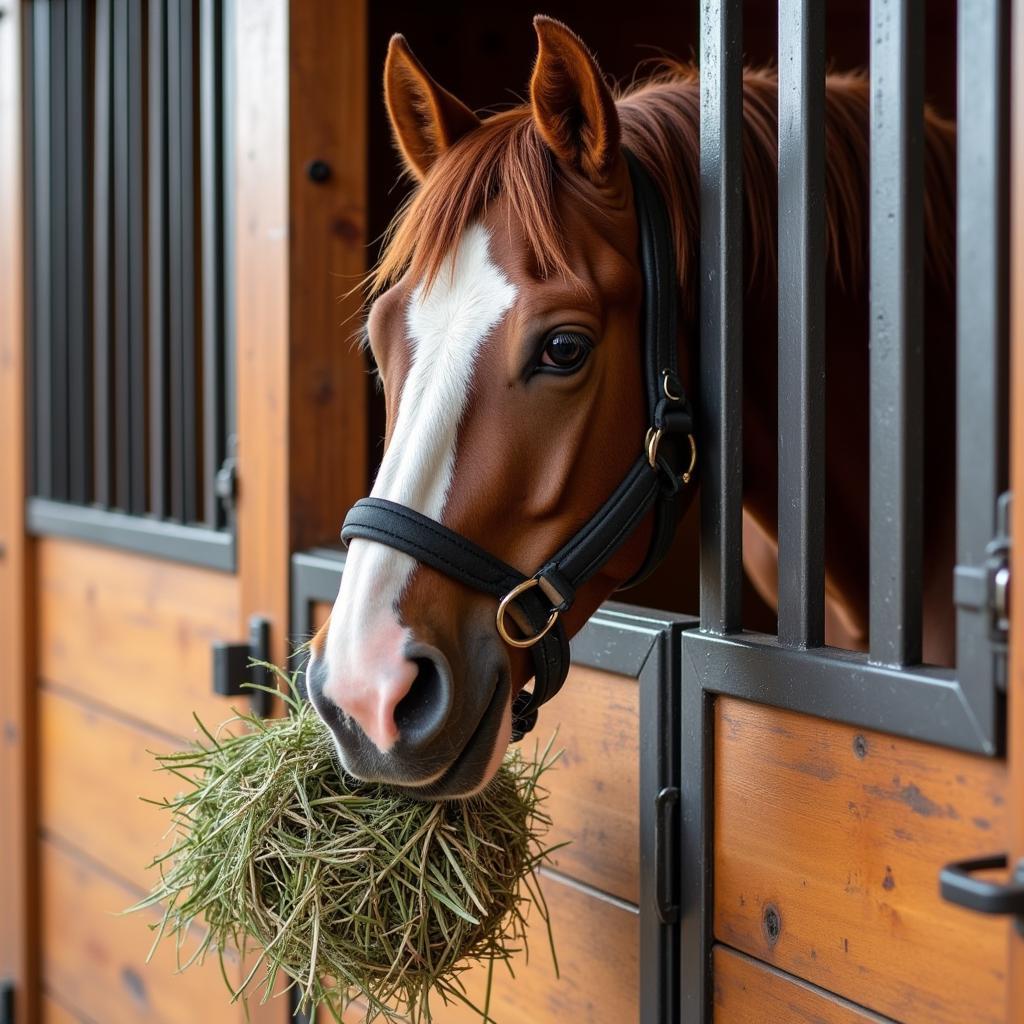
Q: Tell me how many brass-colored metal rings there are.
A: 3